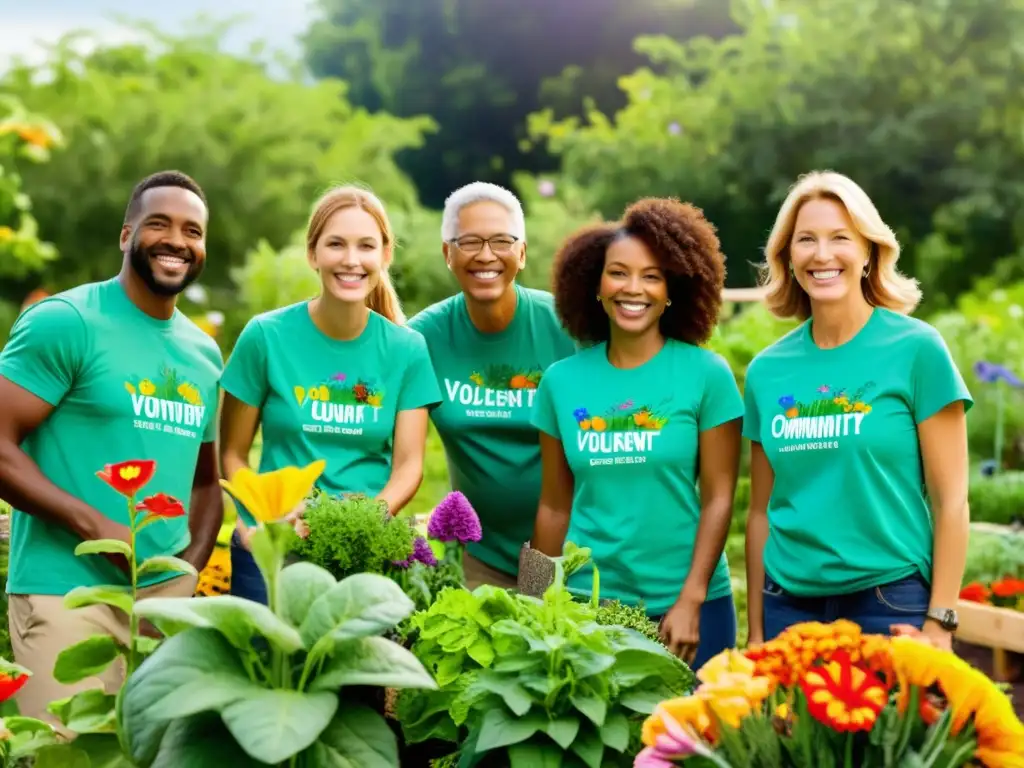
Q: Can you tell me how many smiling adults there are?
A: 5